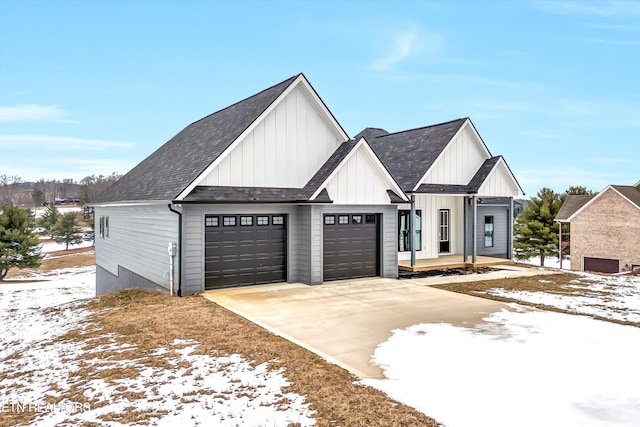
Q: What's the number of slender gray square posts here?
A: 4